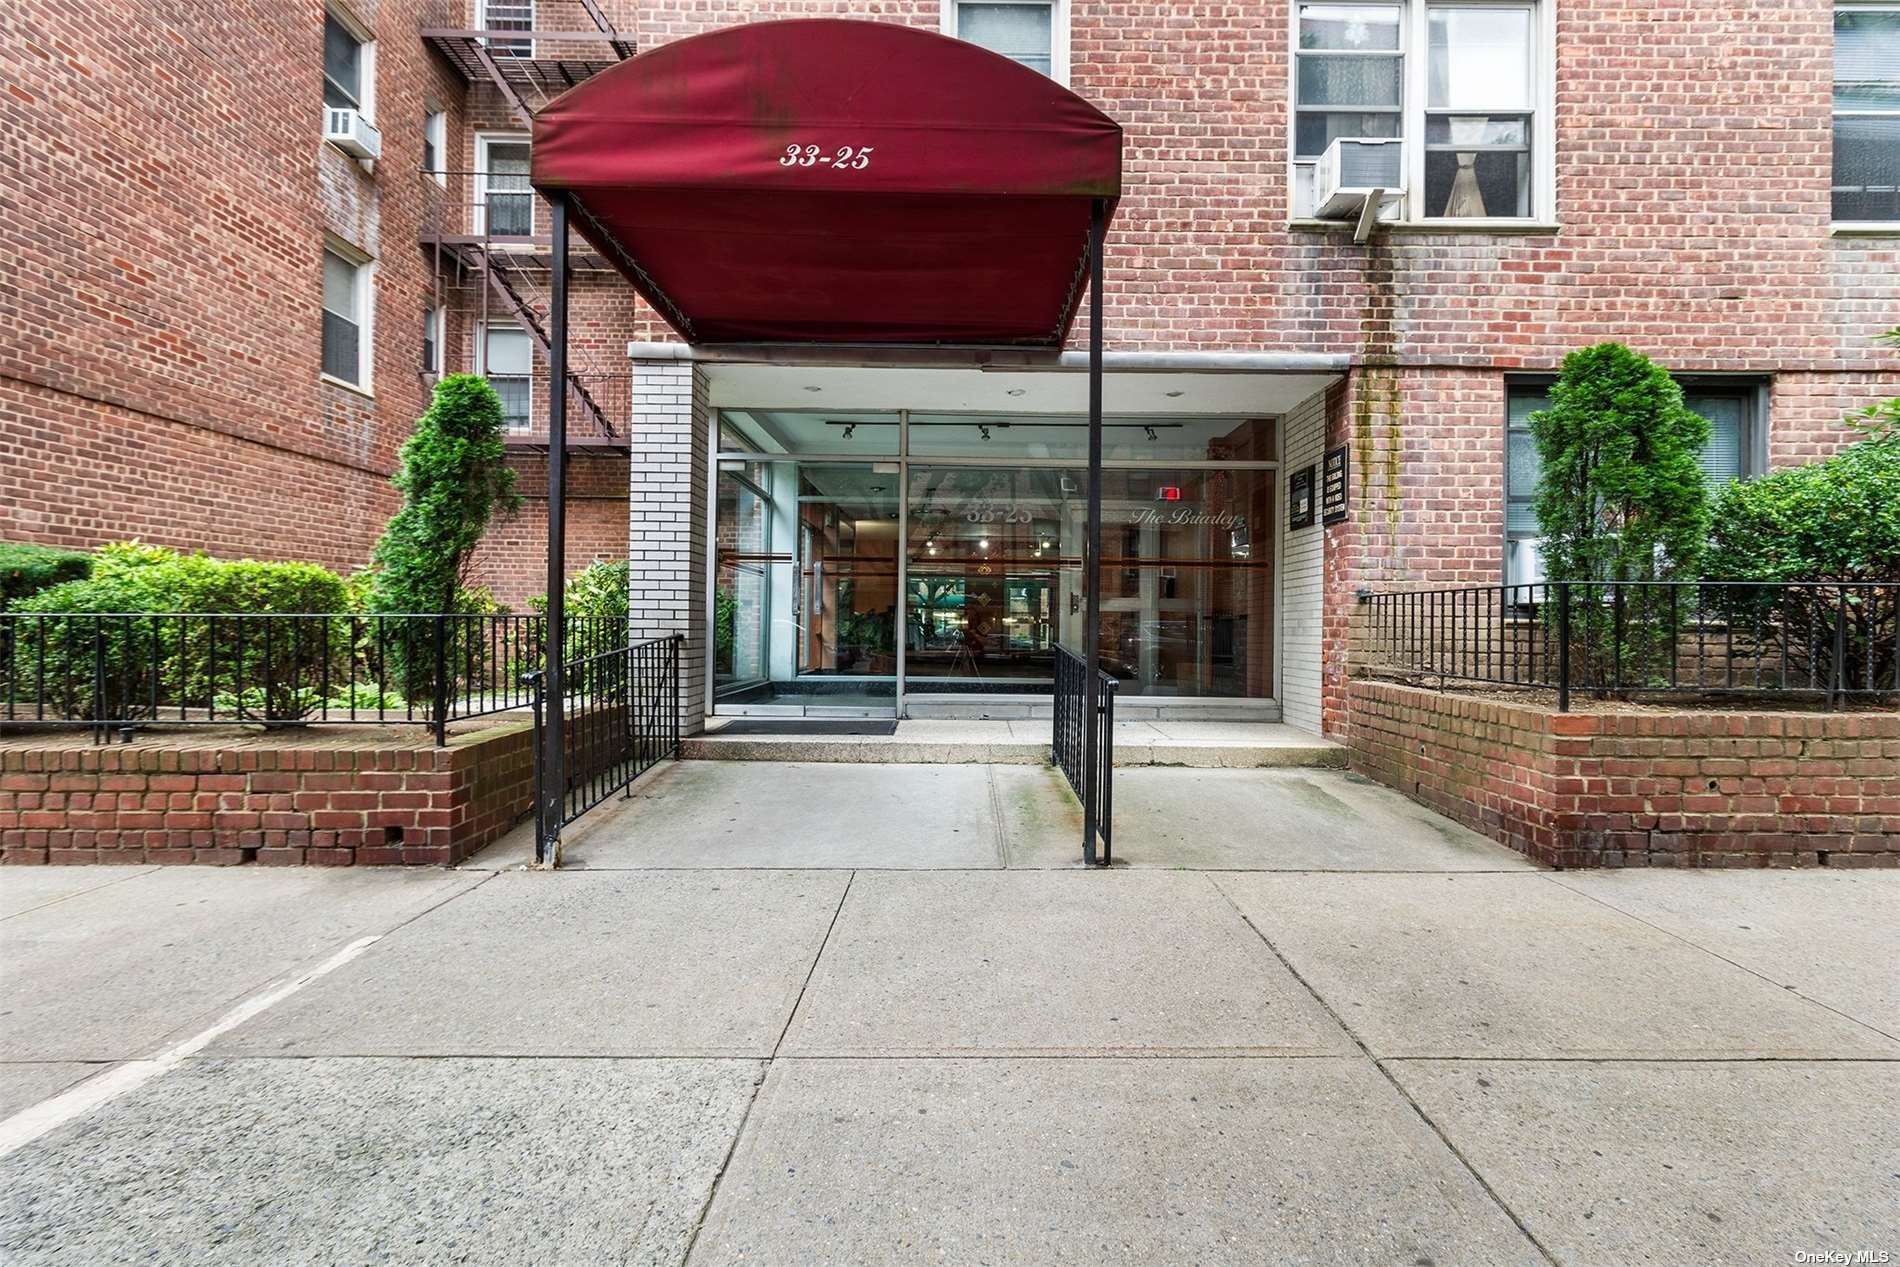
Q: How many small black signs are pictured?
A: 2